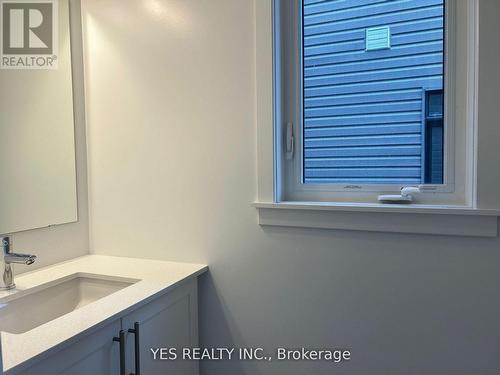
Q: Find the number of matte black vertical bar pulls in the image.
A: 2